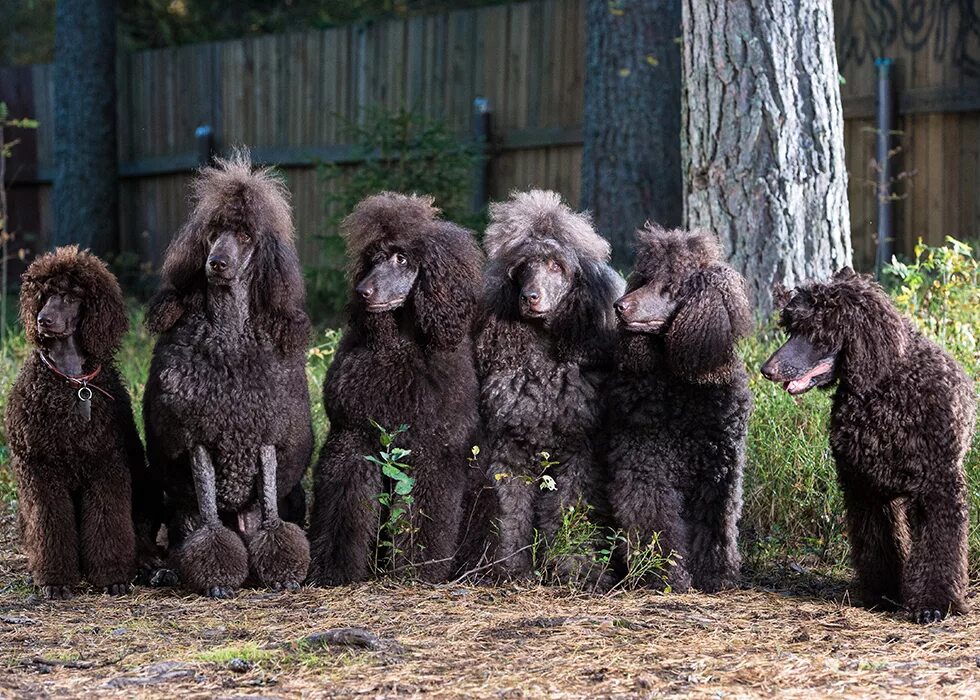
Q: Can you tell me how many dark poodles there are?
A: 6